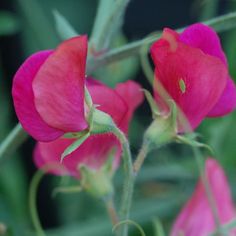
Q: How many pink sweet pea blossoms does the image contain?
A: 4